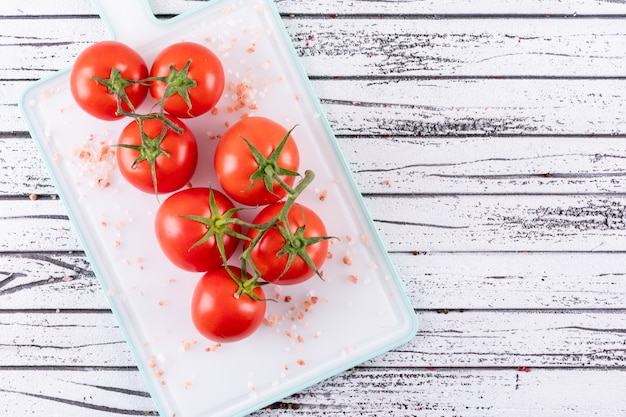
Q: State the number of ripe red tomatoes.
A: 7